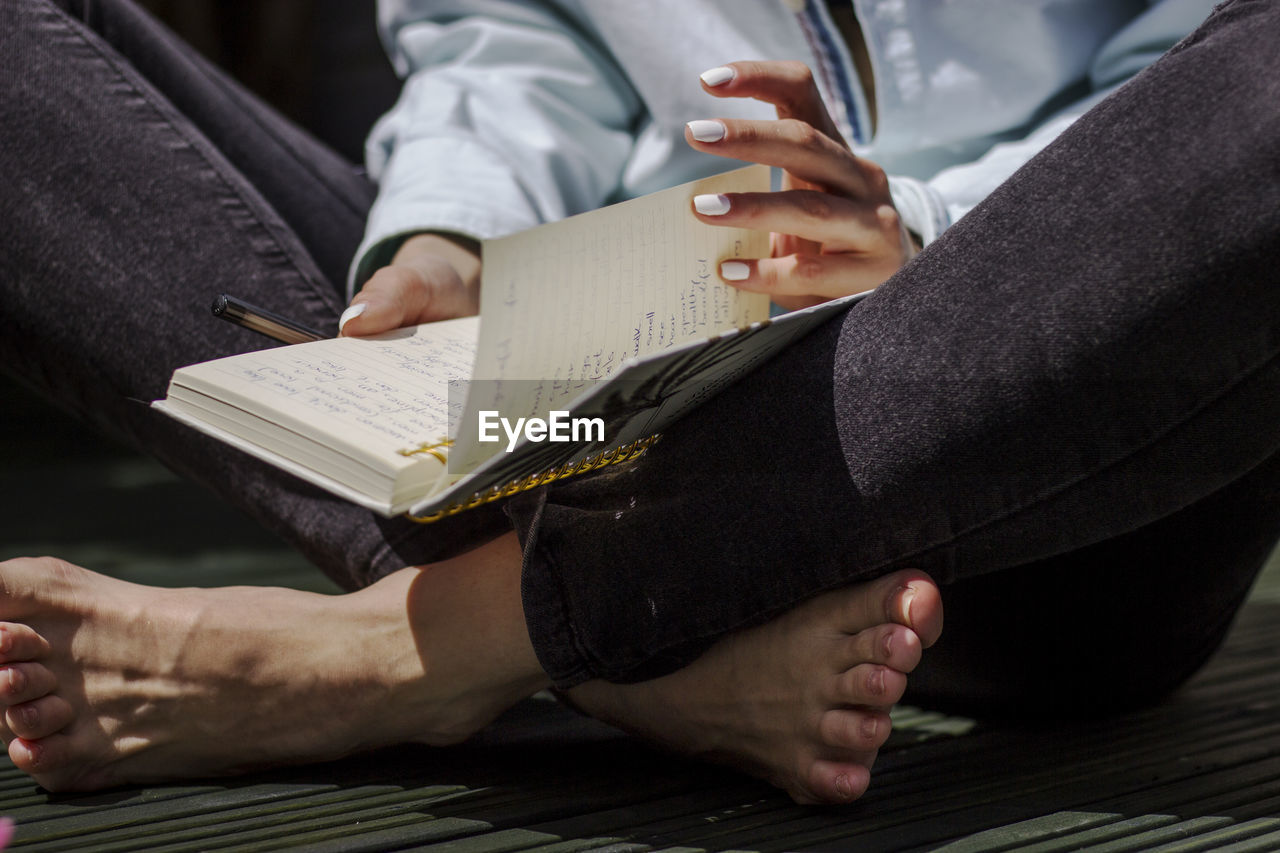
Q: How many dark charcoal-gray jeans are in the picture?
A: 1